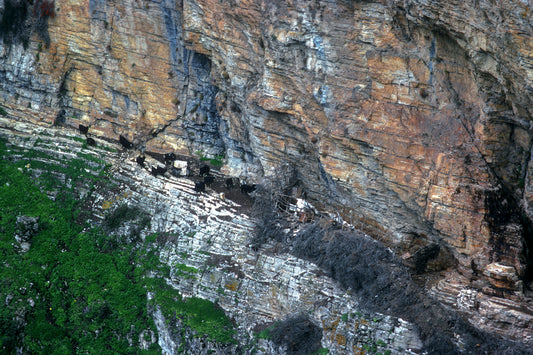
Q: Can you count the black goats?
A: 11